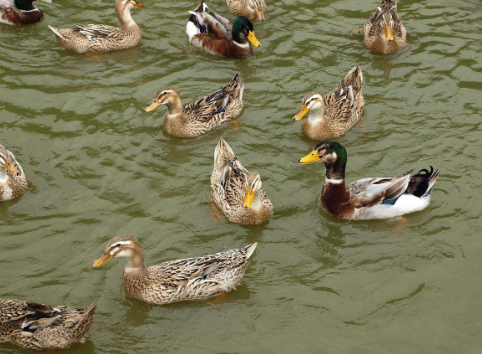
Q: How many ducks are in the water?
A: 12